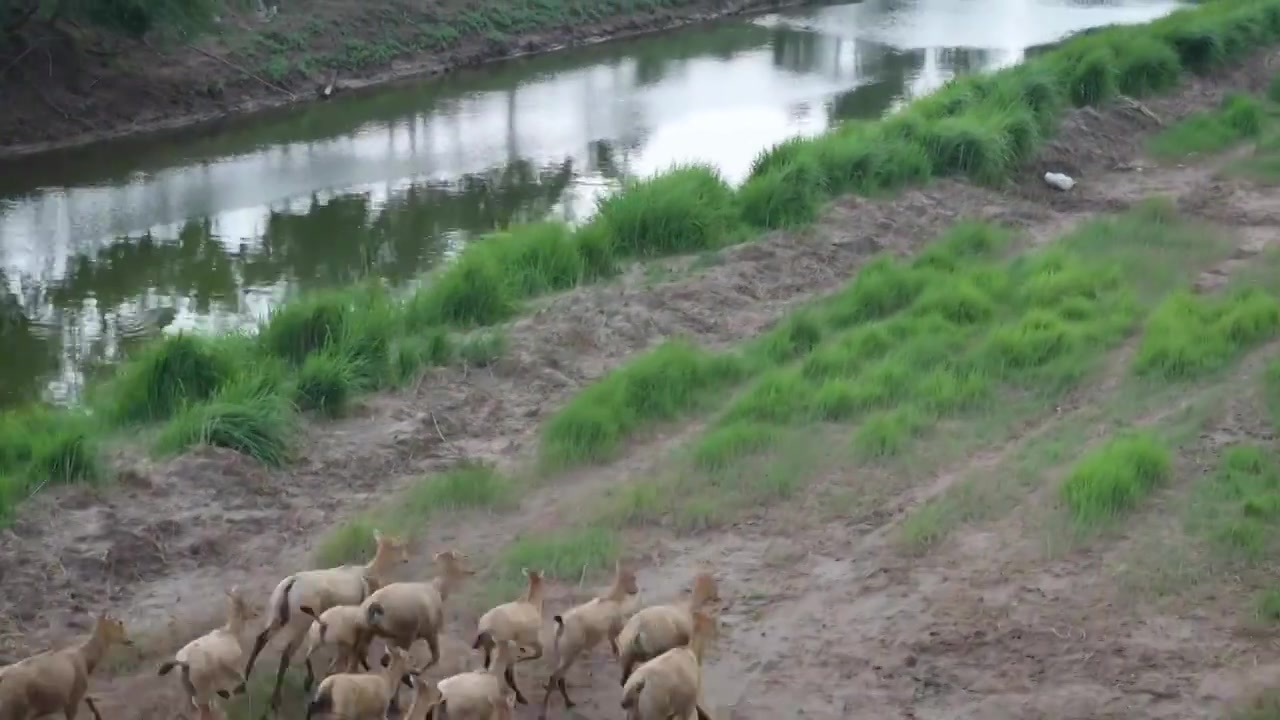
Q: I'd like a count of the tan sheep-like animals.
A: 12